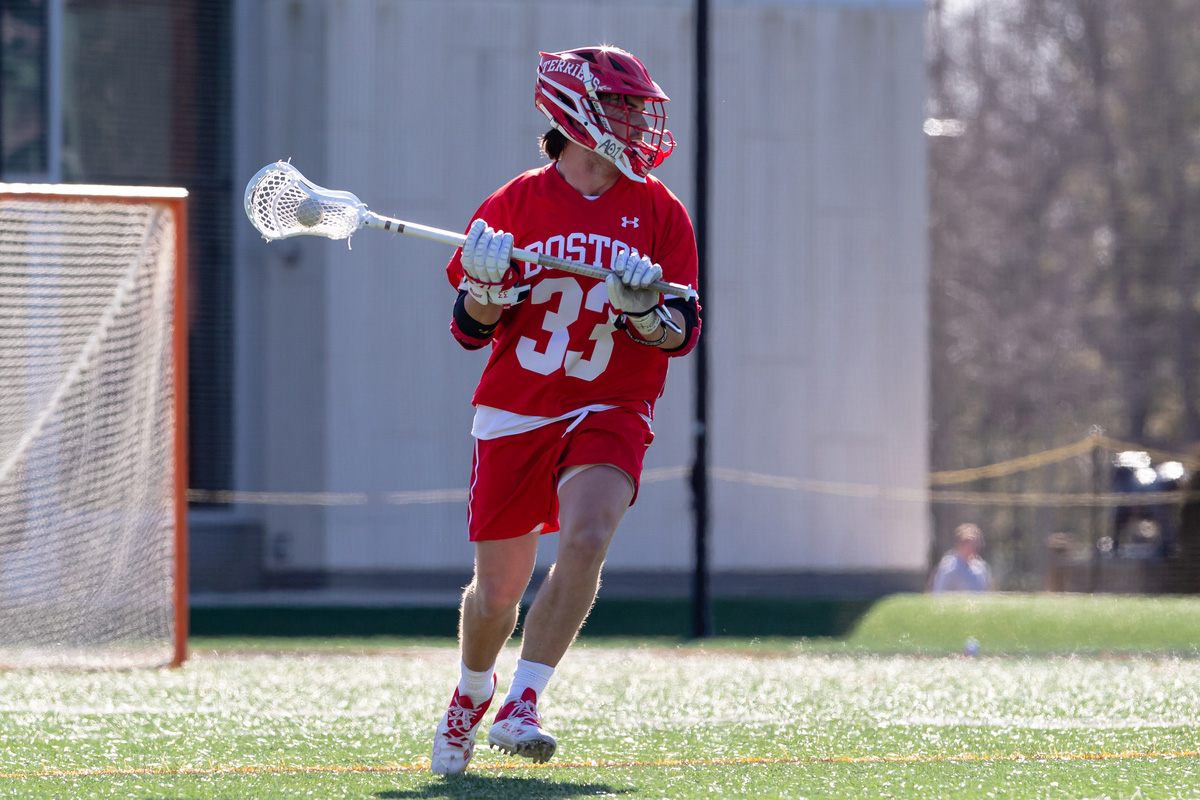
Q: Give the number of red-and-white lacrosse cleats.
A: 2